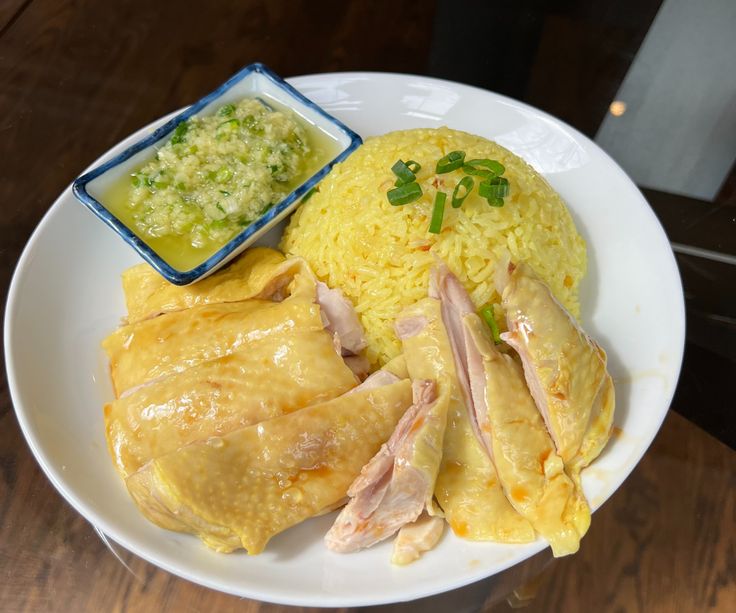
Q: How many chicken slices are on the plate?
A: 8